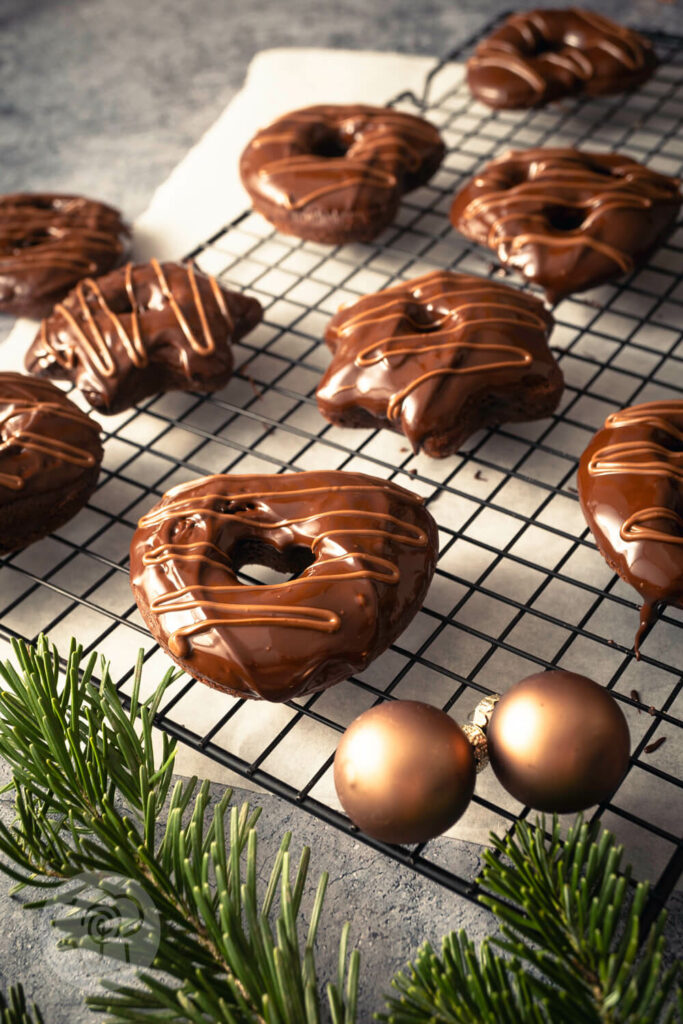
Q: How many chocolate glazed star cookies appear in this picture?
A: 2